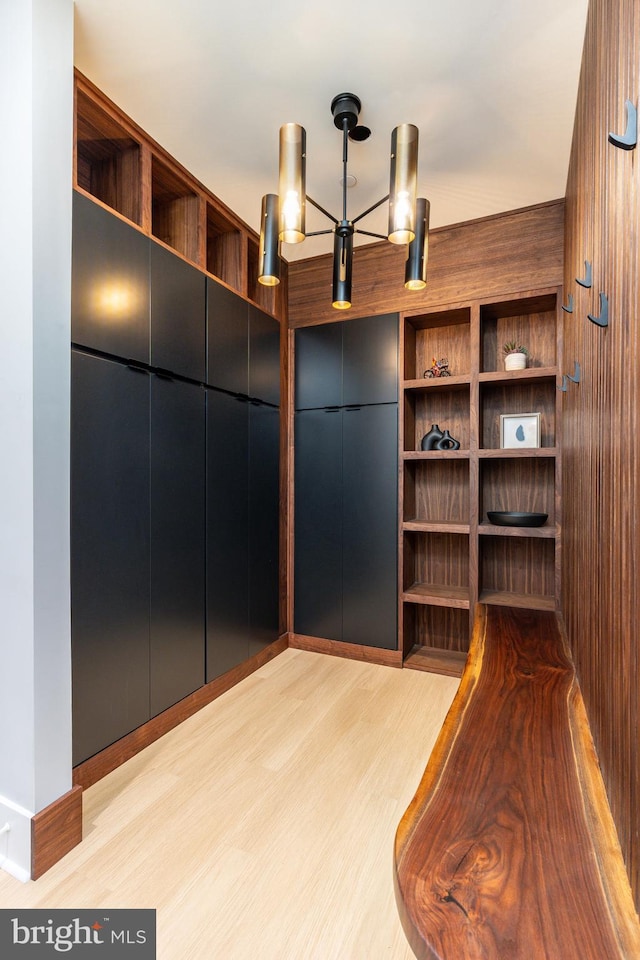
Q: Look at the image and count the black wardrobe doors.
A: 12